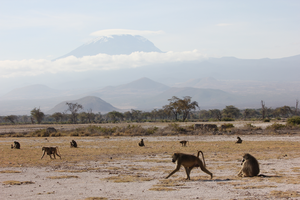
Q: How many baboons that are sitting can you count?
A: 5